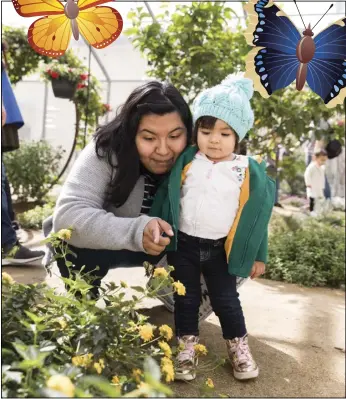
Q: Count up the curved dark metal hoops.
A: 1